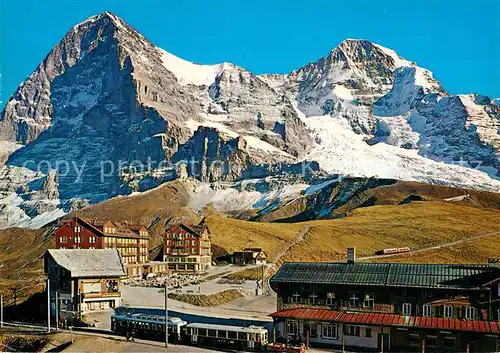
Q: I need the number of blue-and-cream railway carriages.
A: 2